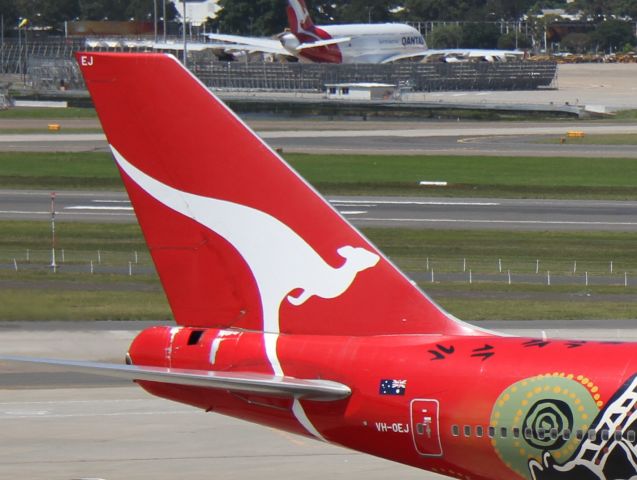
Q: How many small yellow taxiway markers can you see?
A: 2